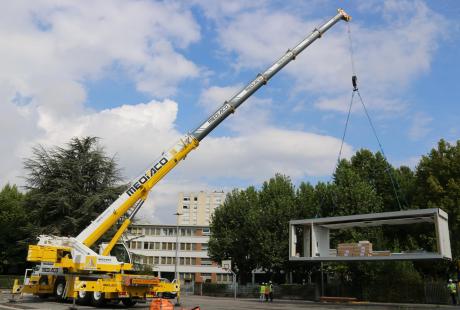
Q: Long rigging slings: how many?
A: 2